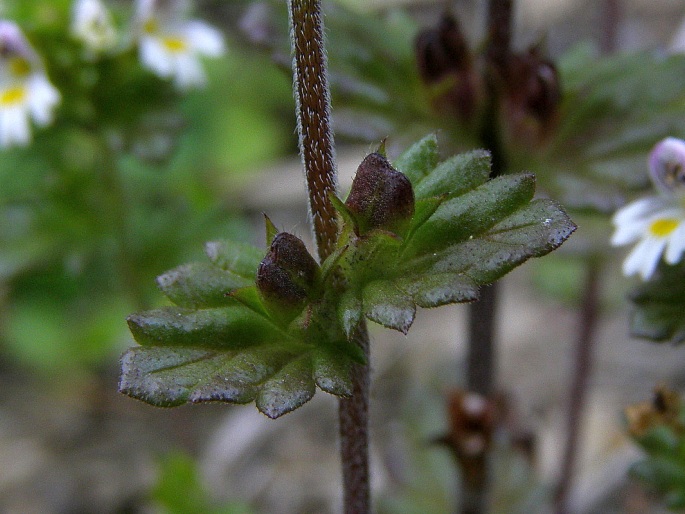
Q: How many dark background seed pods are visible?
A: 2